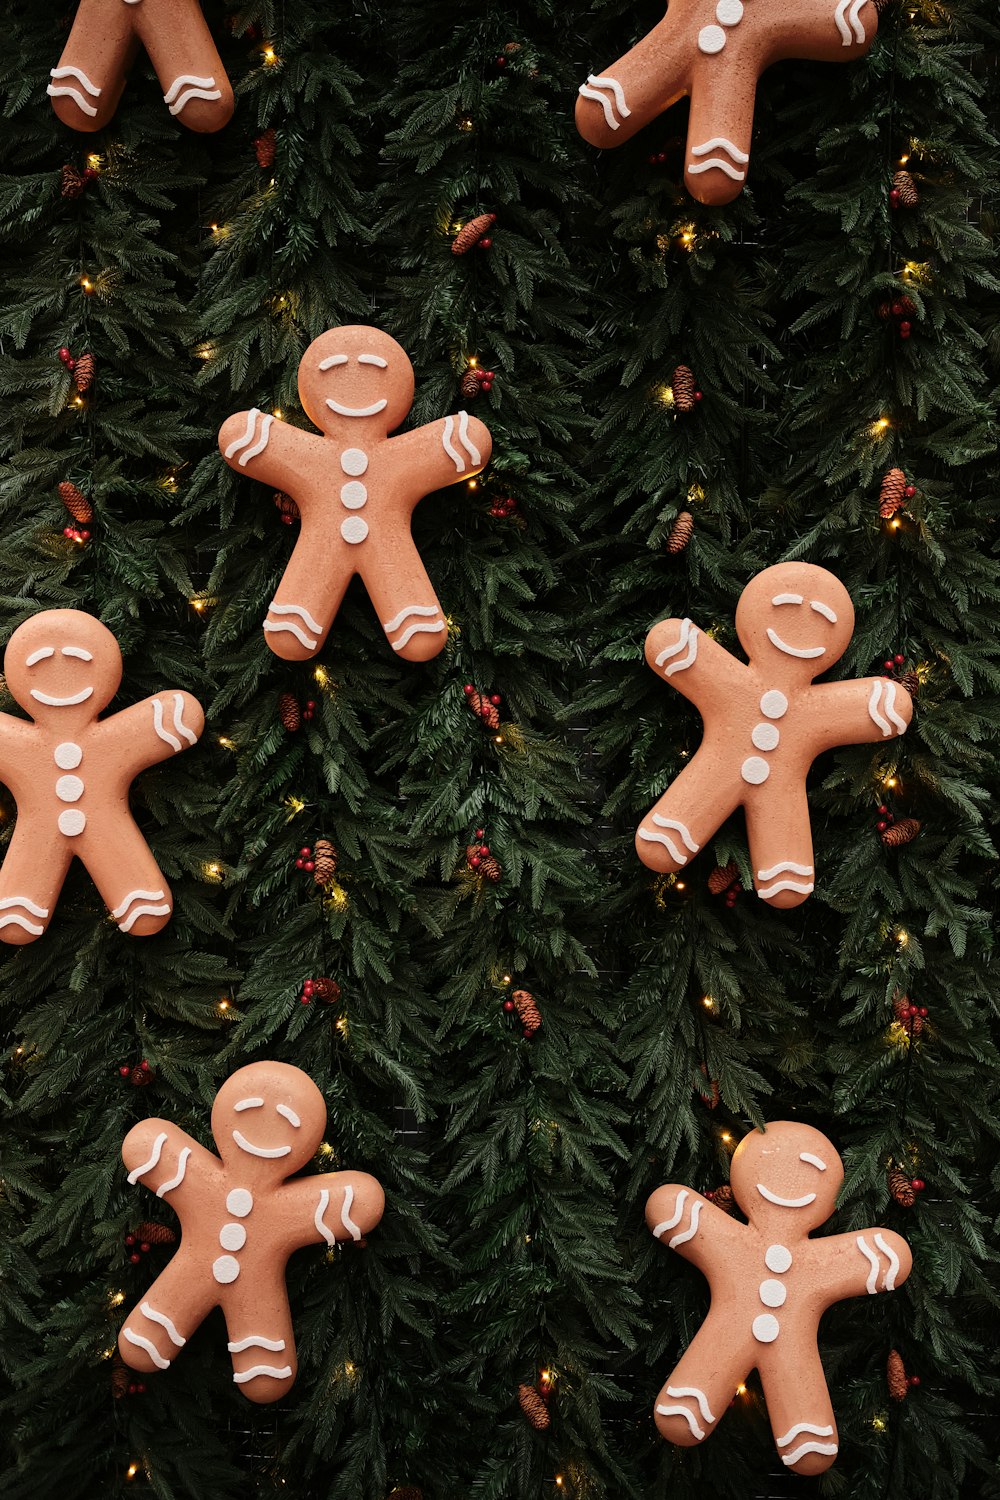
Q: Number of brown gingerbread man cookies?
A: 7